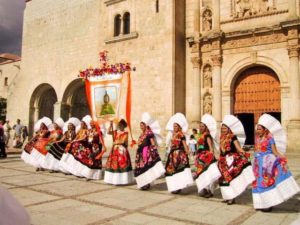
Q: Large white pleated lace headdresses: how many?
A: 9